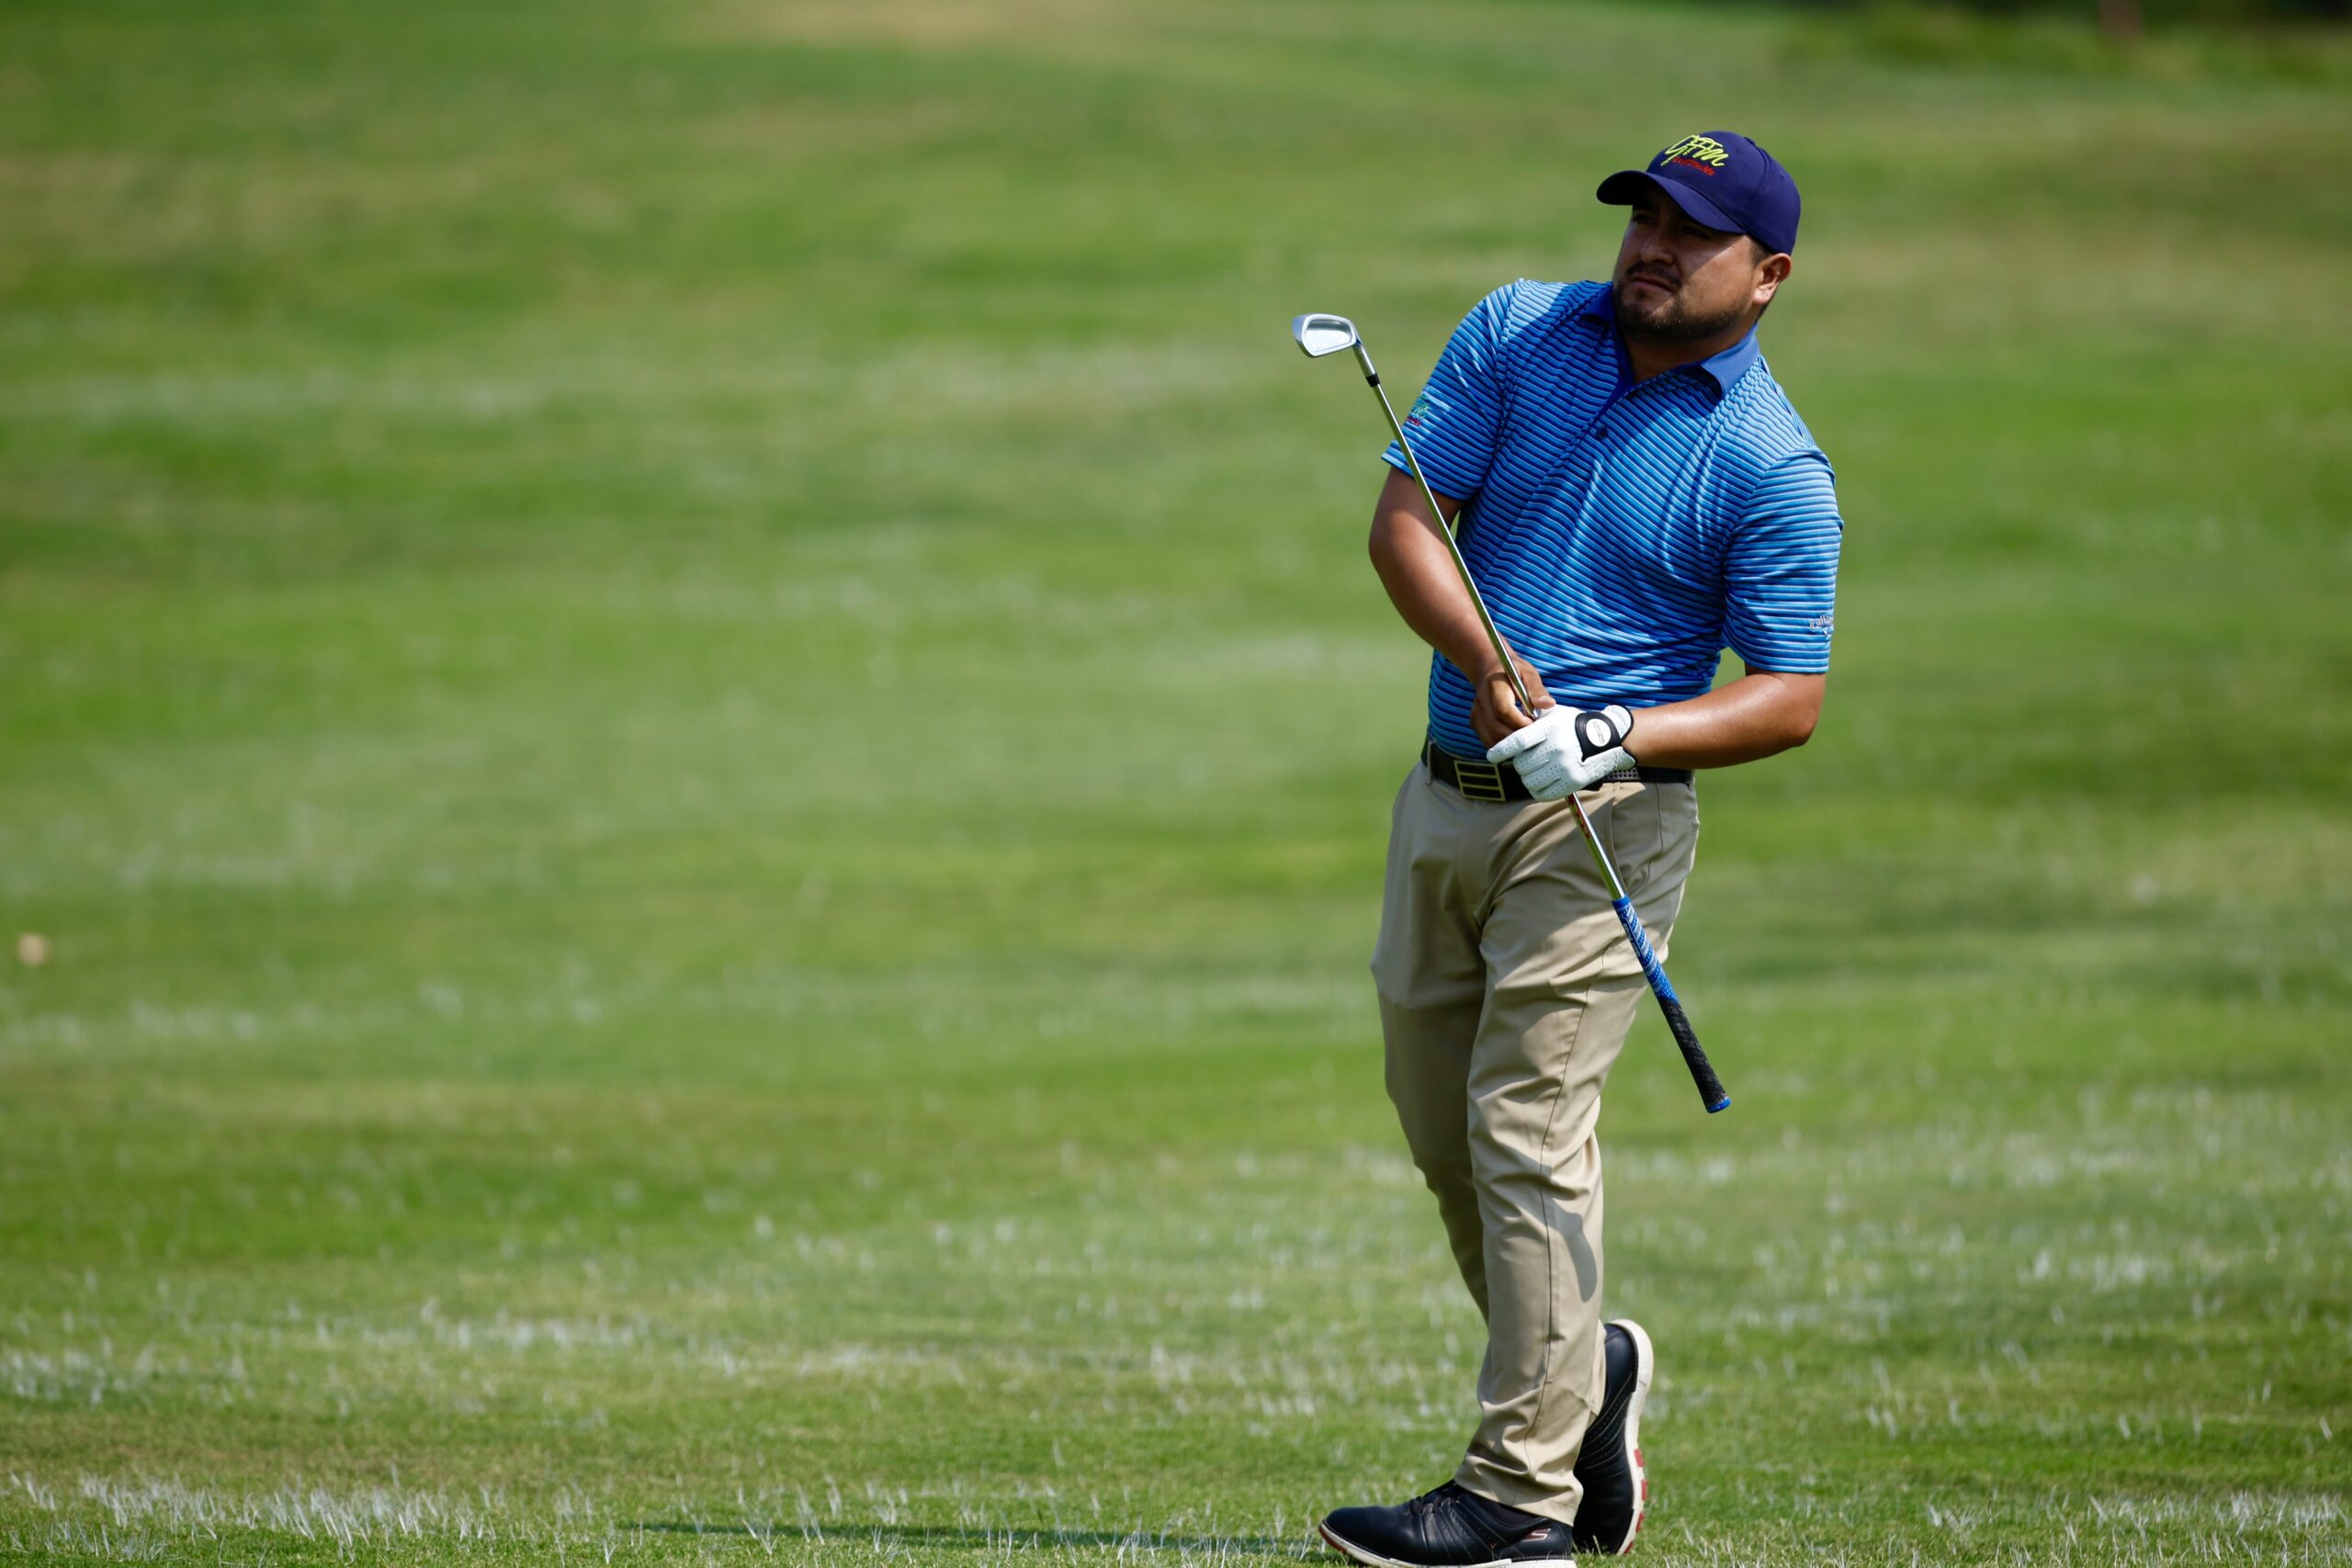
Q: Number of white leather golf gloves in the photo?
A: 1